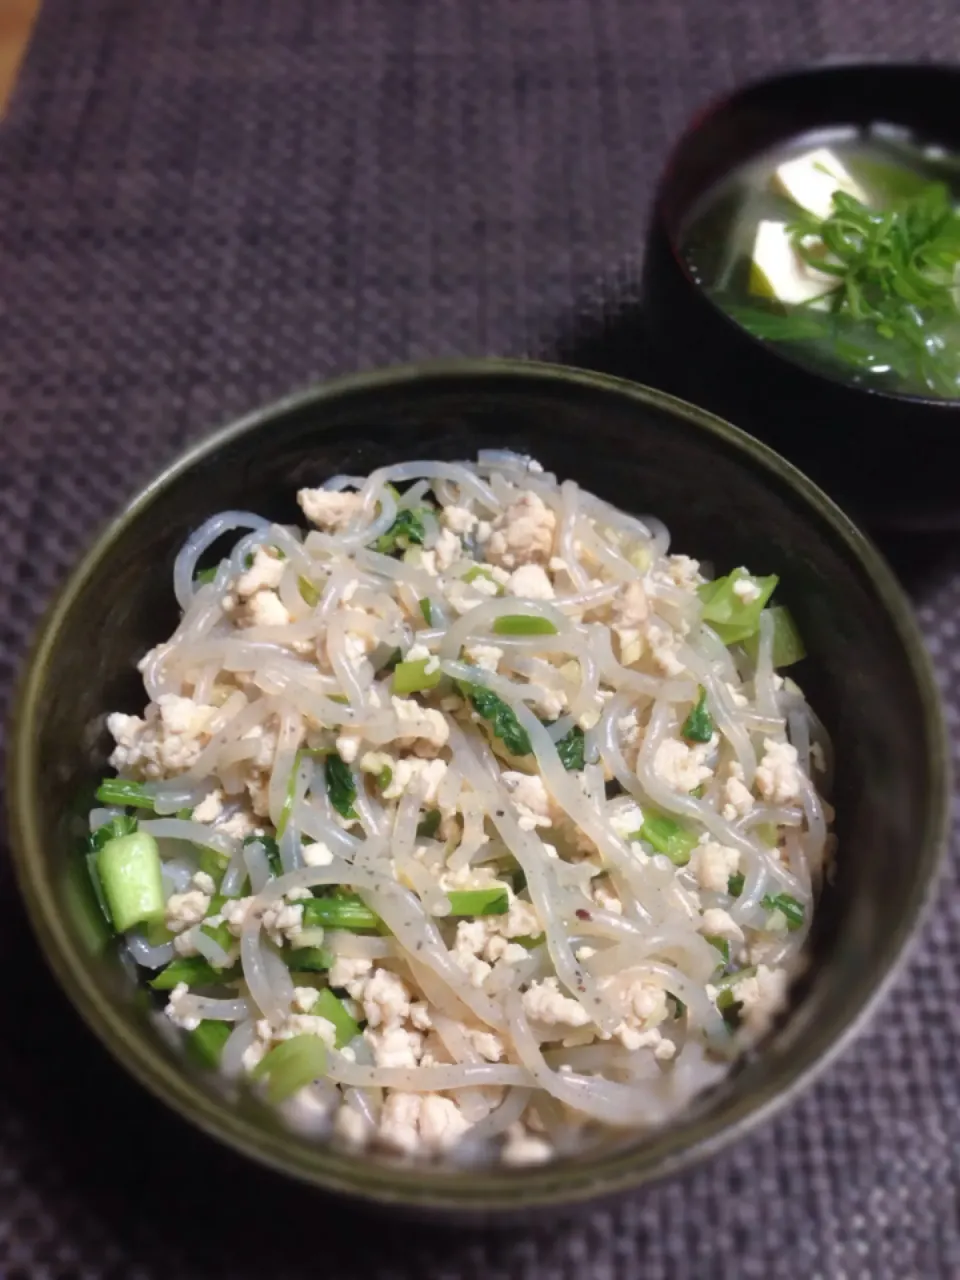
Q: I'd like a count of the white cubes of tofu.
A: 2